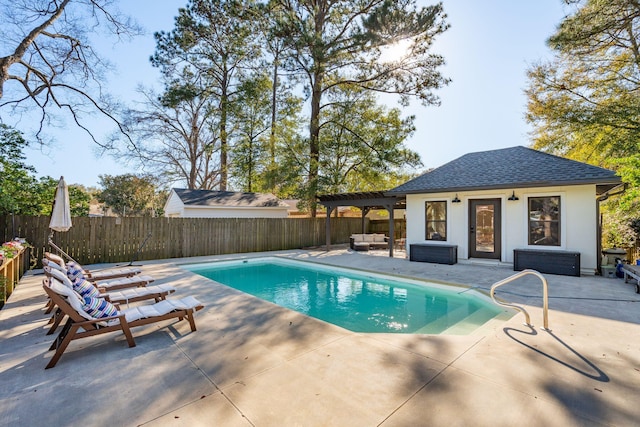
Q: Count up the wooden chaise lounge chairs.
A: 4